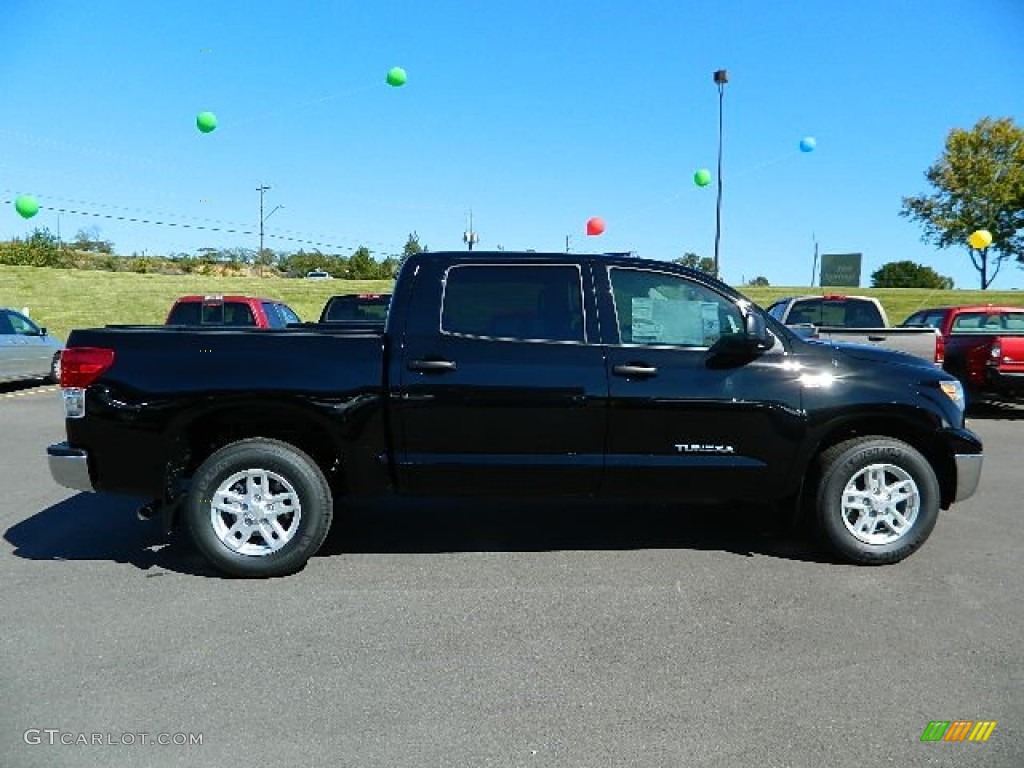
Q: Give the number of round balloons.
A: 7